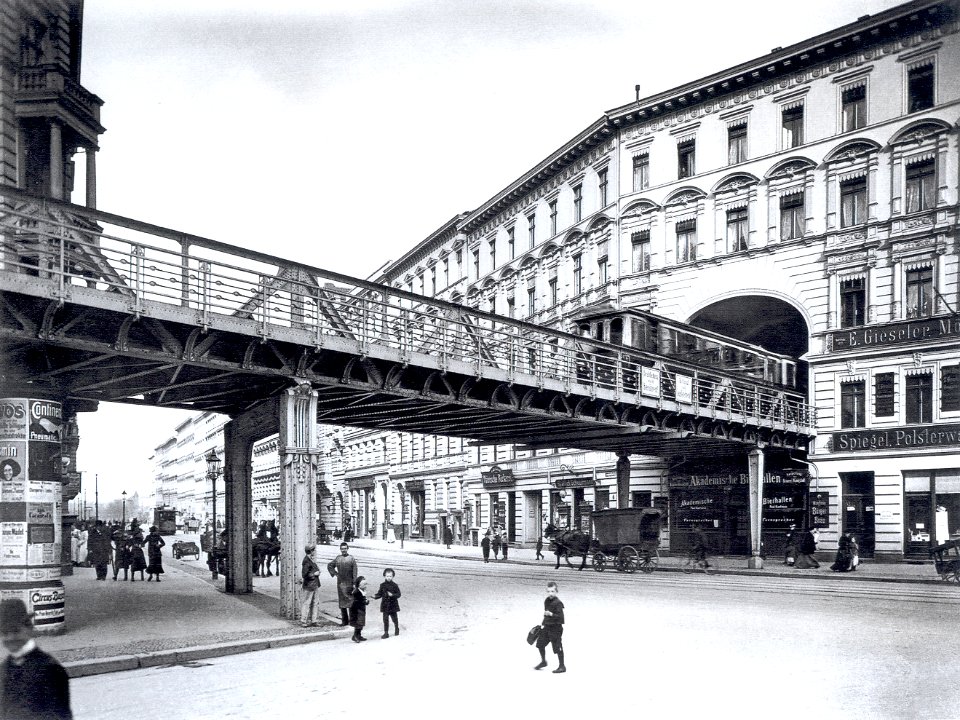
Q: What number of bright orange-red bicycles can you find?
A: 0